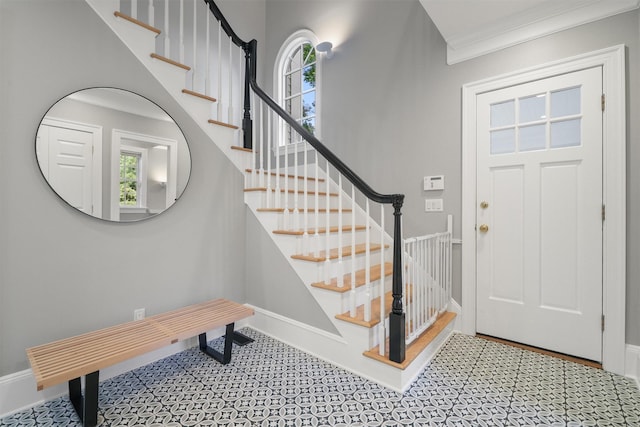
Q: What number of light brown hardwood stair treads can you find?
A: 13